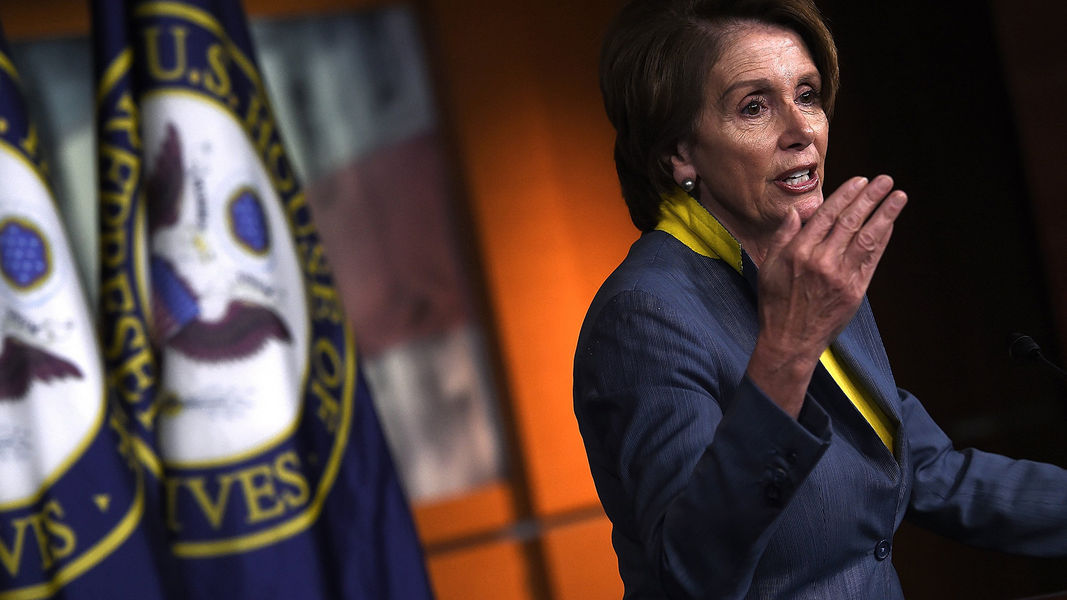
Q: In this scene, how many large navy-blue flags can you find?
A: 2